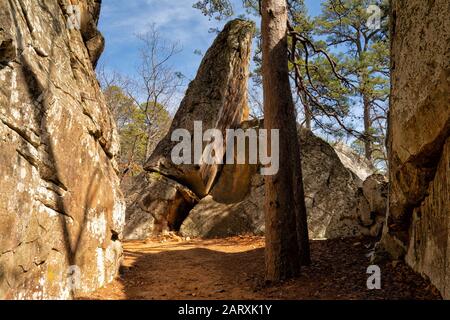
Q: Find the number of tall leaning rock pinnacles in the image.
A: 1